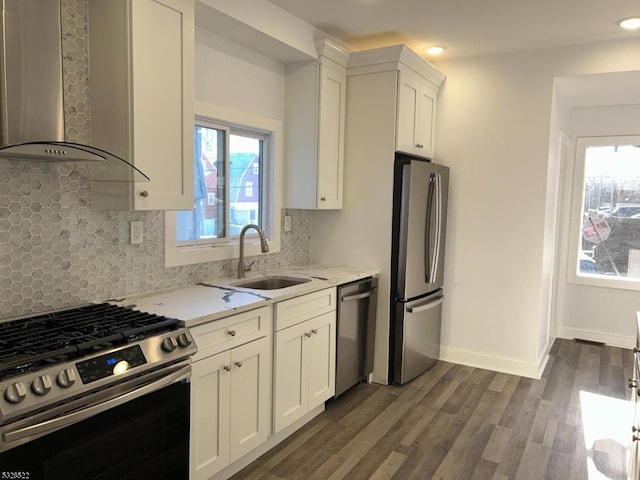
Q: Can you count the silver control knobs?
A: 5